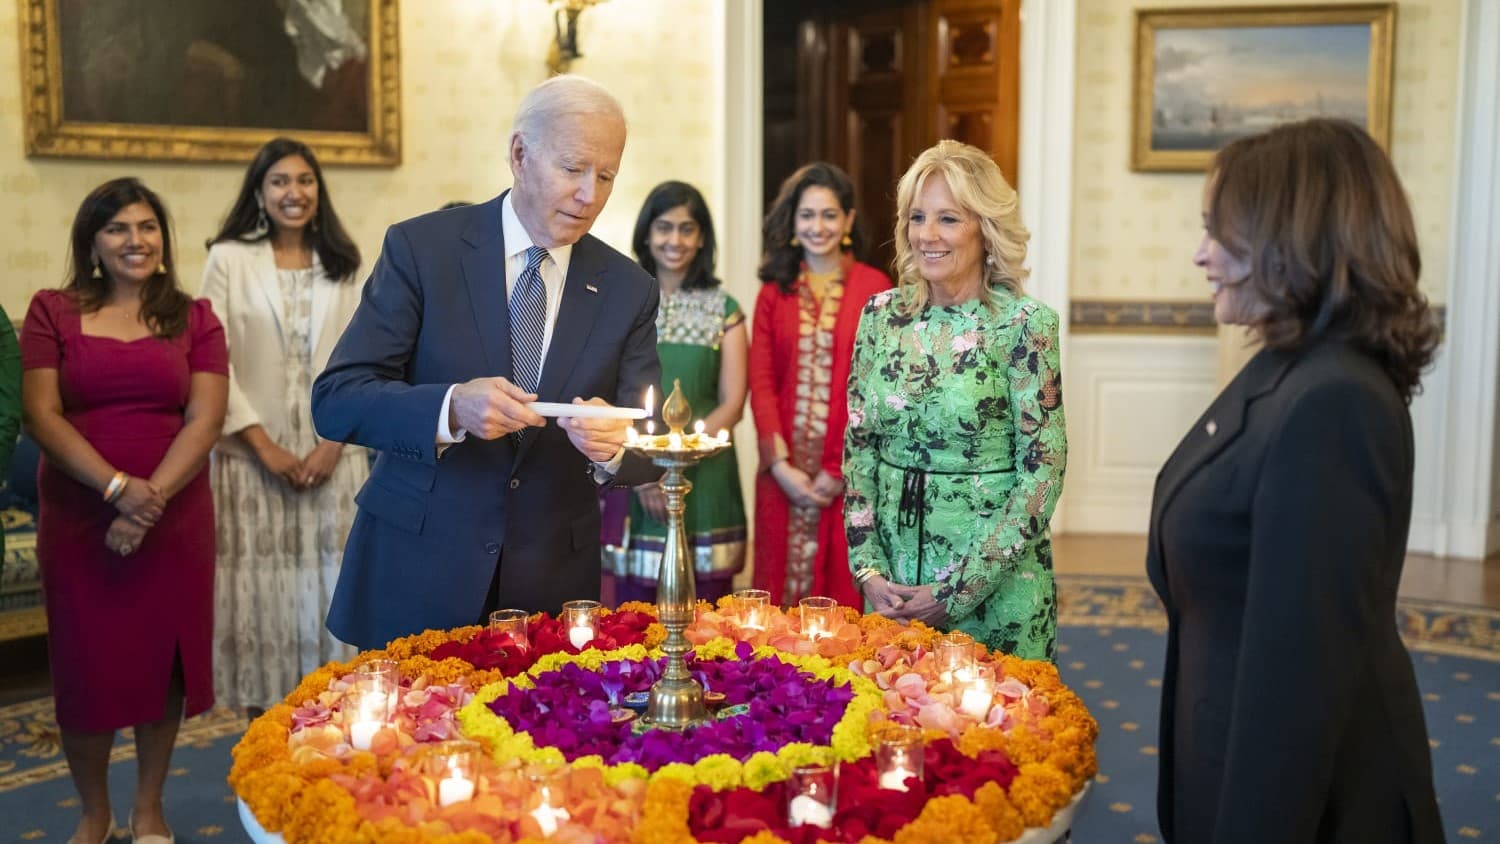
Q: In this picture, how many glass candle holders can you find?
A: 12